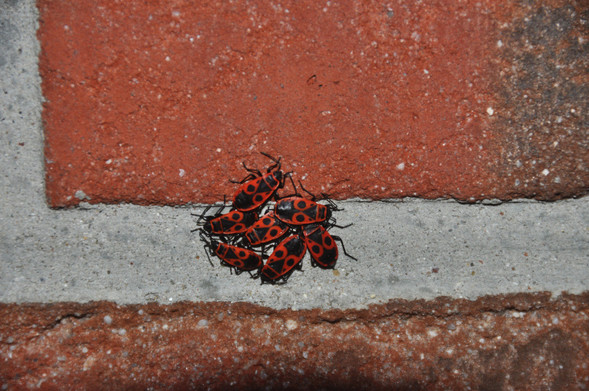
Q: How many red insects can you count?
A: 7